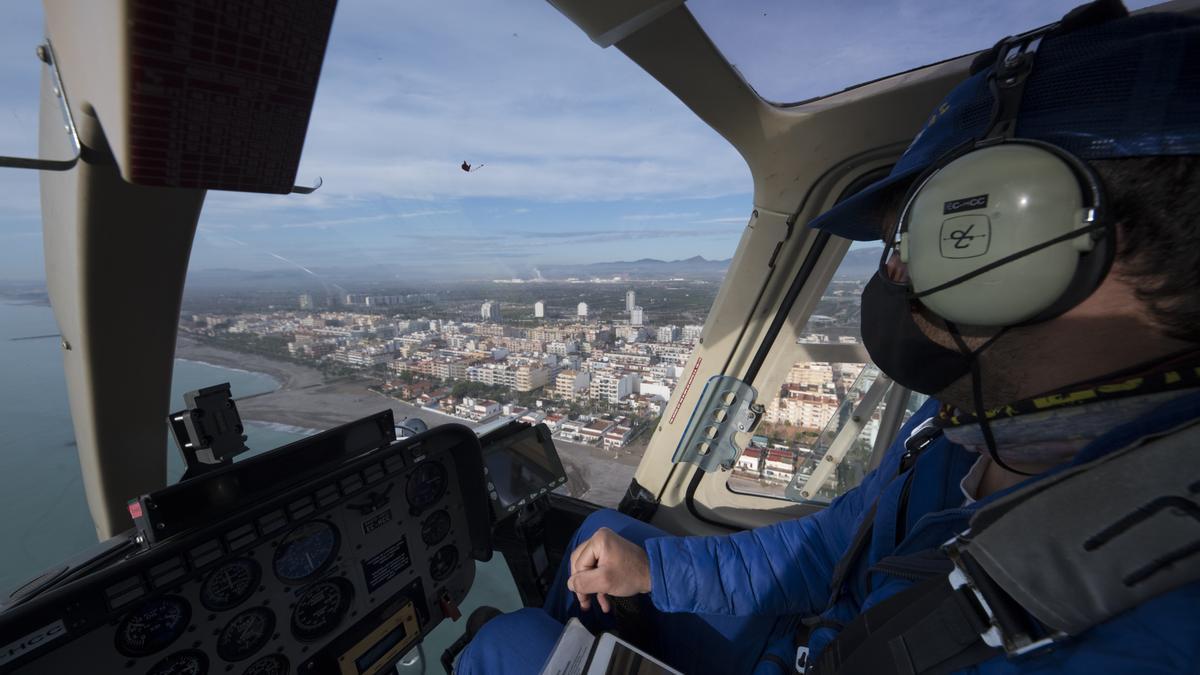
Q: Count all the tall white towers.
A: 5